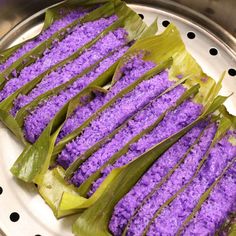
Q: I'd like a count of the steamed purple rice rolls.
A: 12